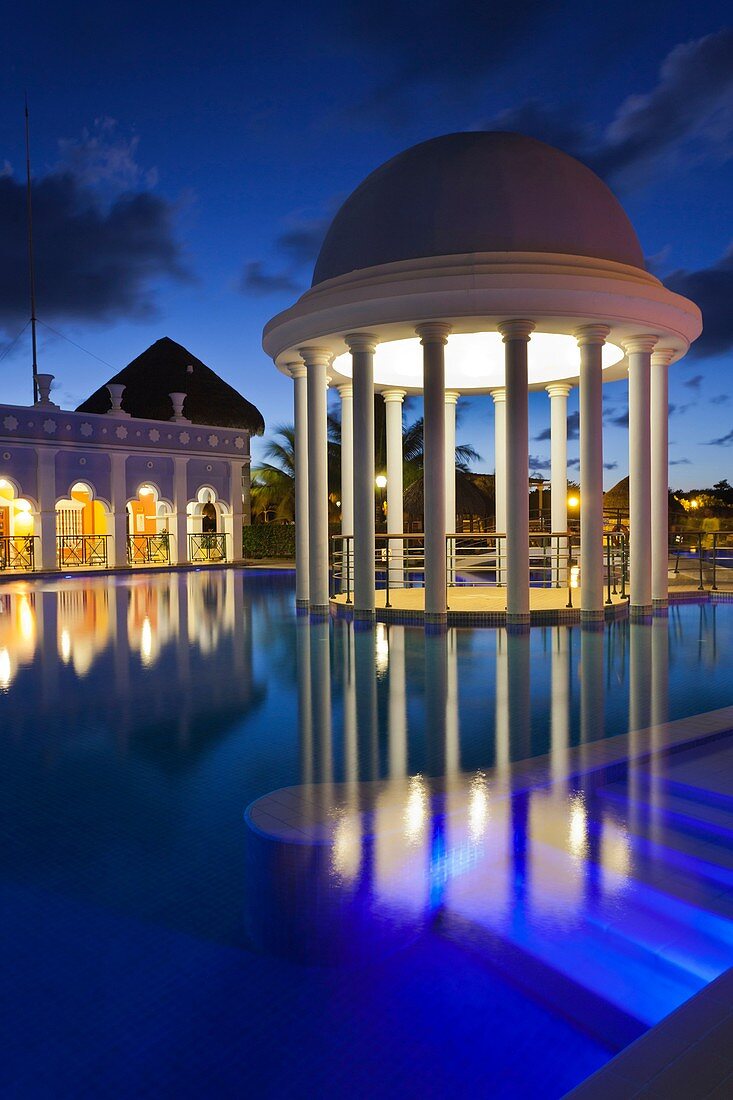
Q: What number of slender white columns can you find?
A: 13